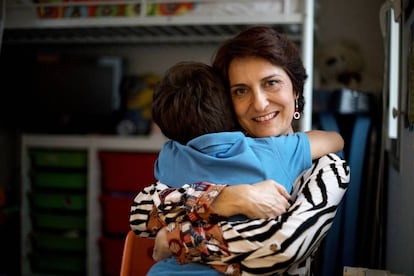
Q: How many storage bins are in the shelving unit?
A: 9